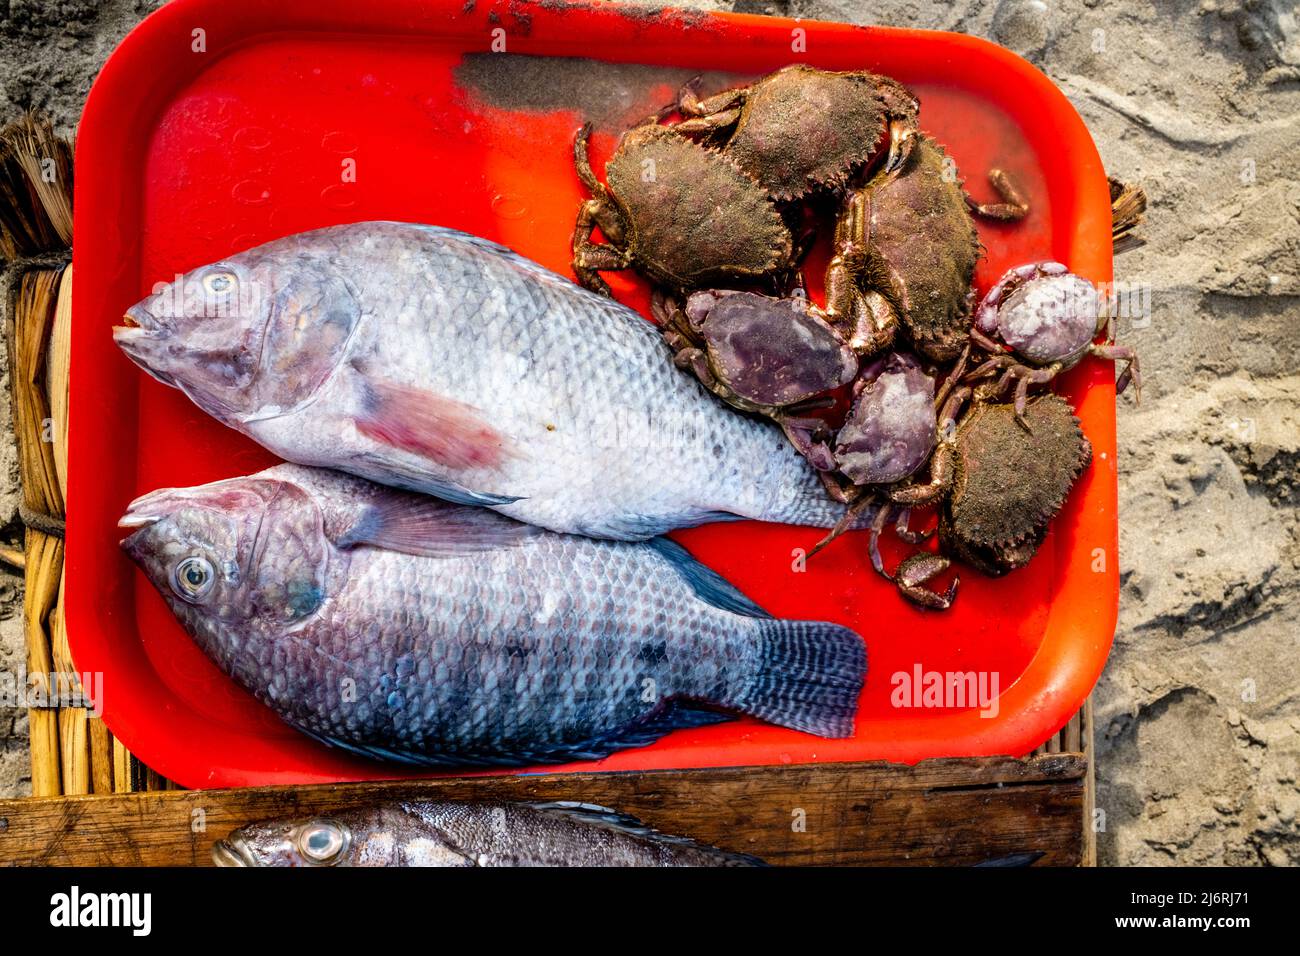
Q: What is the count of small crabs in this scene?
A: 3